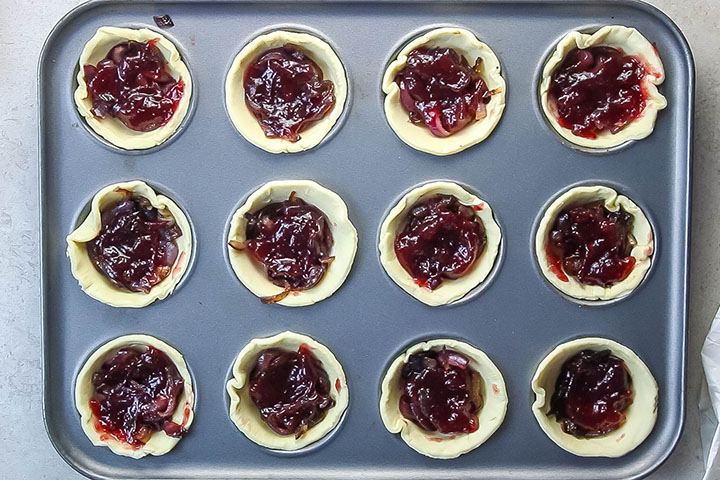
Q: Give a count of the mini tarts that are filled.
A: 12